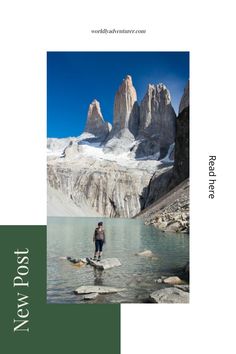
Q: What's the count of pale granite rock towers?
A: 3